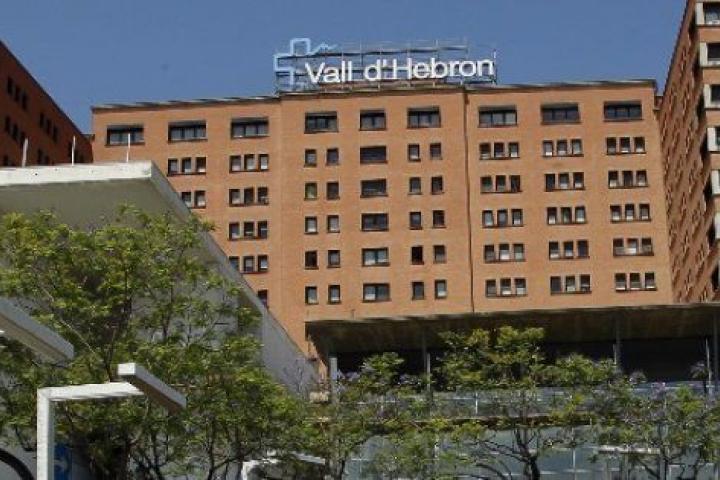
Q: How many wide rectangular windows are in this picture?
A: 14